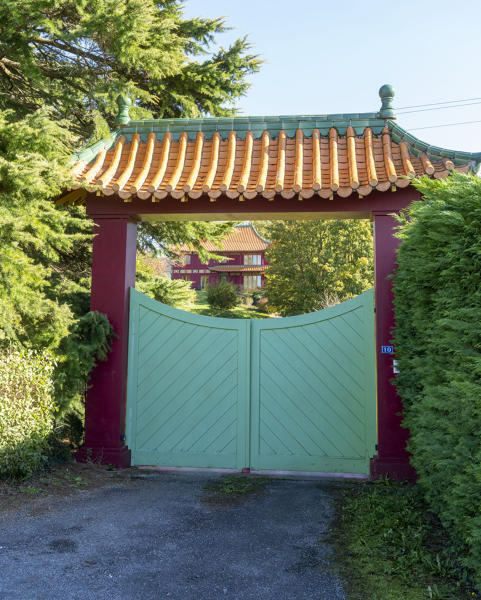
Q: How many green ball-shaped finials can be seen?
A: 2